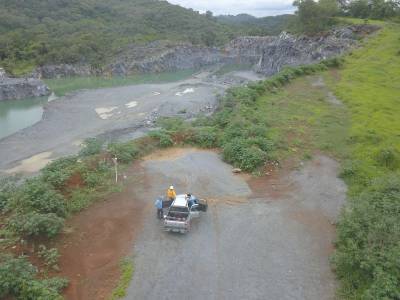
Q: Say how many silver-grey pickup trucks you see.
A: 1